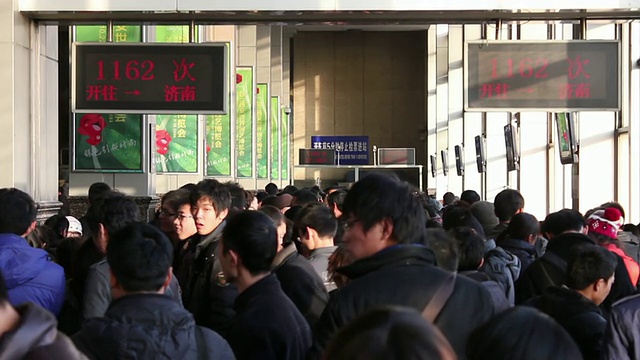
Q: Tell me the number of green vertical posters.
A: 7